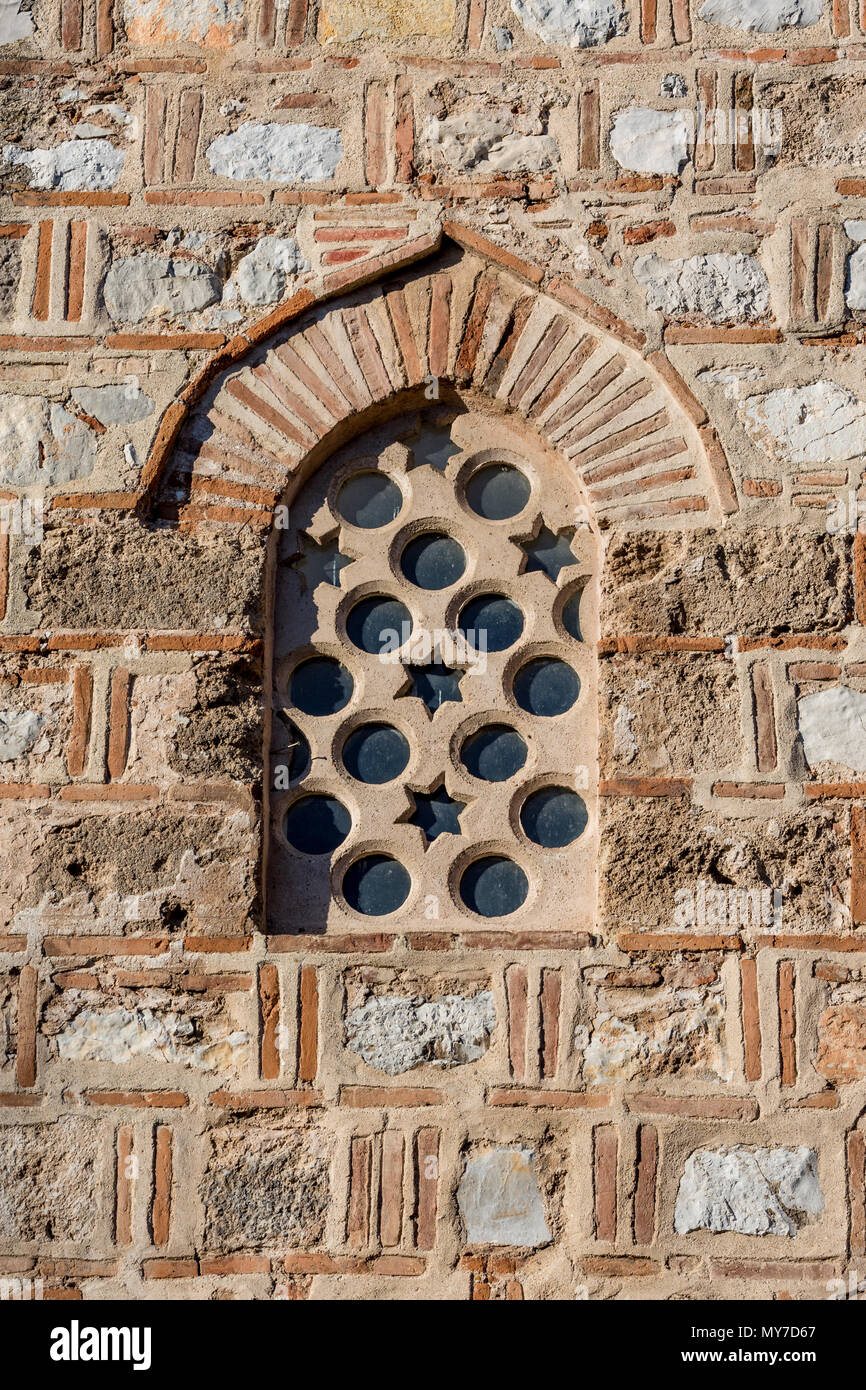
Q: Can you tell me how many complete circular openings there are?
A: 13